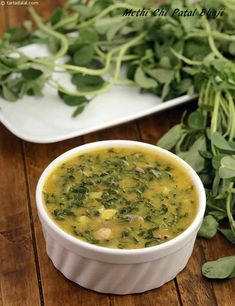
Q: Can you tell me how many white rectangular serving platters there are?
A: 1